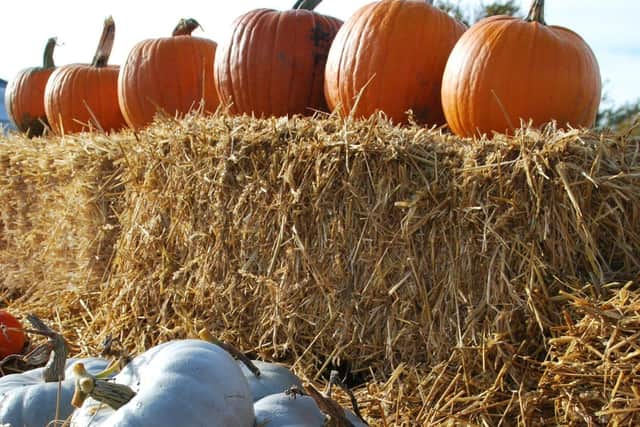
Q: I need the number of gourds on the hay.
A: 6